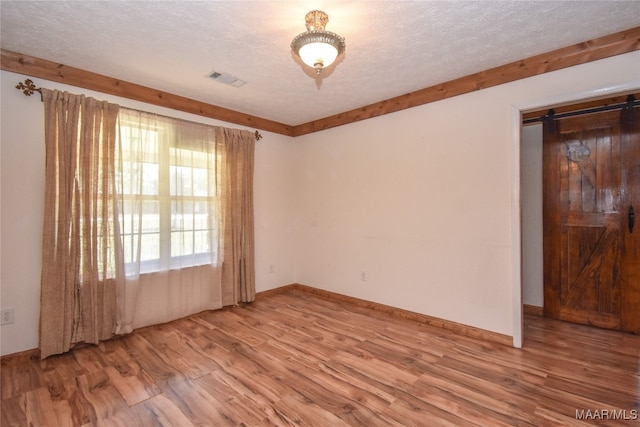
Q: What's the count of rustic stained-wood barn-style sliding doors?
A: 1